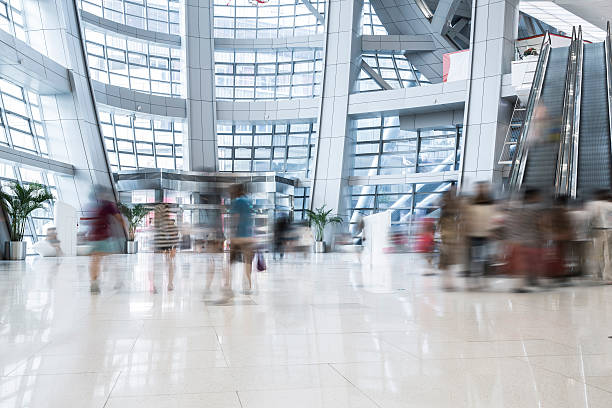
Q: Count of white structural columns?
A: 4